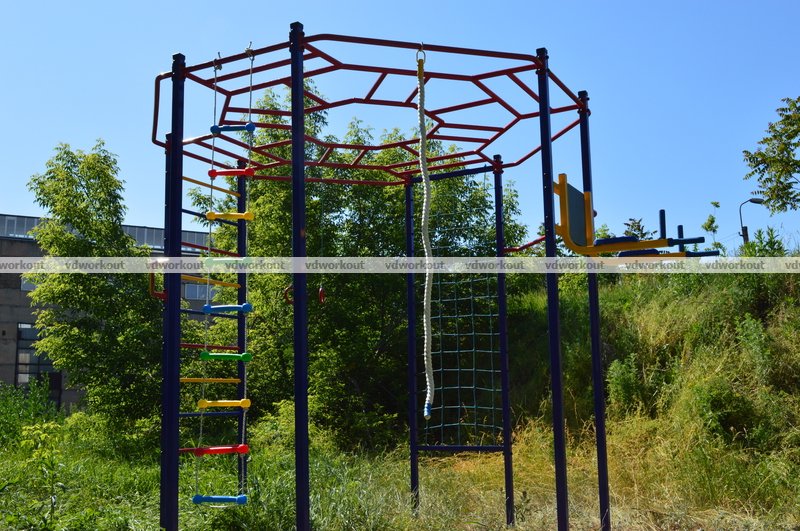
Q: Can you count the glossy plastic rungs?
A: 9